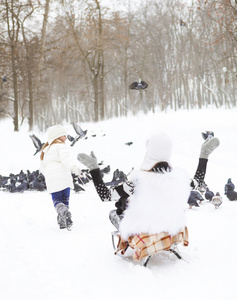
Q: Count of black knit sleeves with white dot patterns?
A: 2